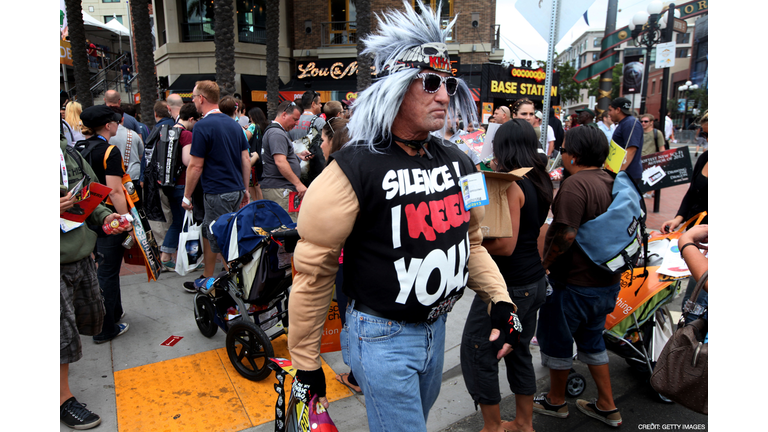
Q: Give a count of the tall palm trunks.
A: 5